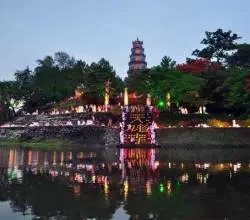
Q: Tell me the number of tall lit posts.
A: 4